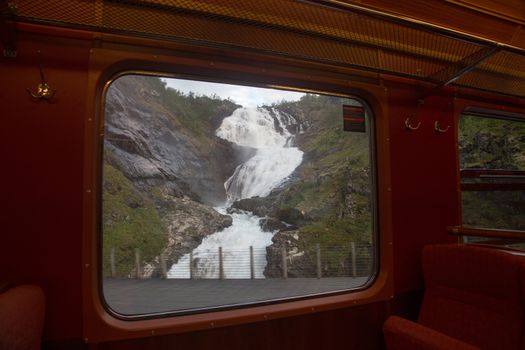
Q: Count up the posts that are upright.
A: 9